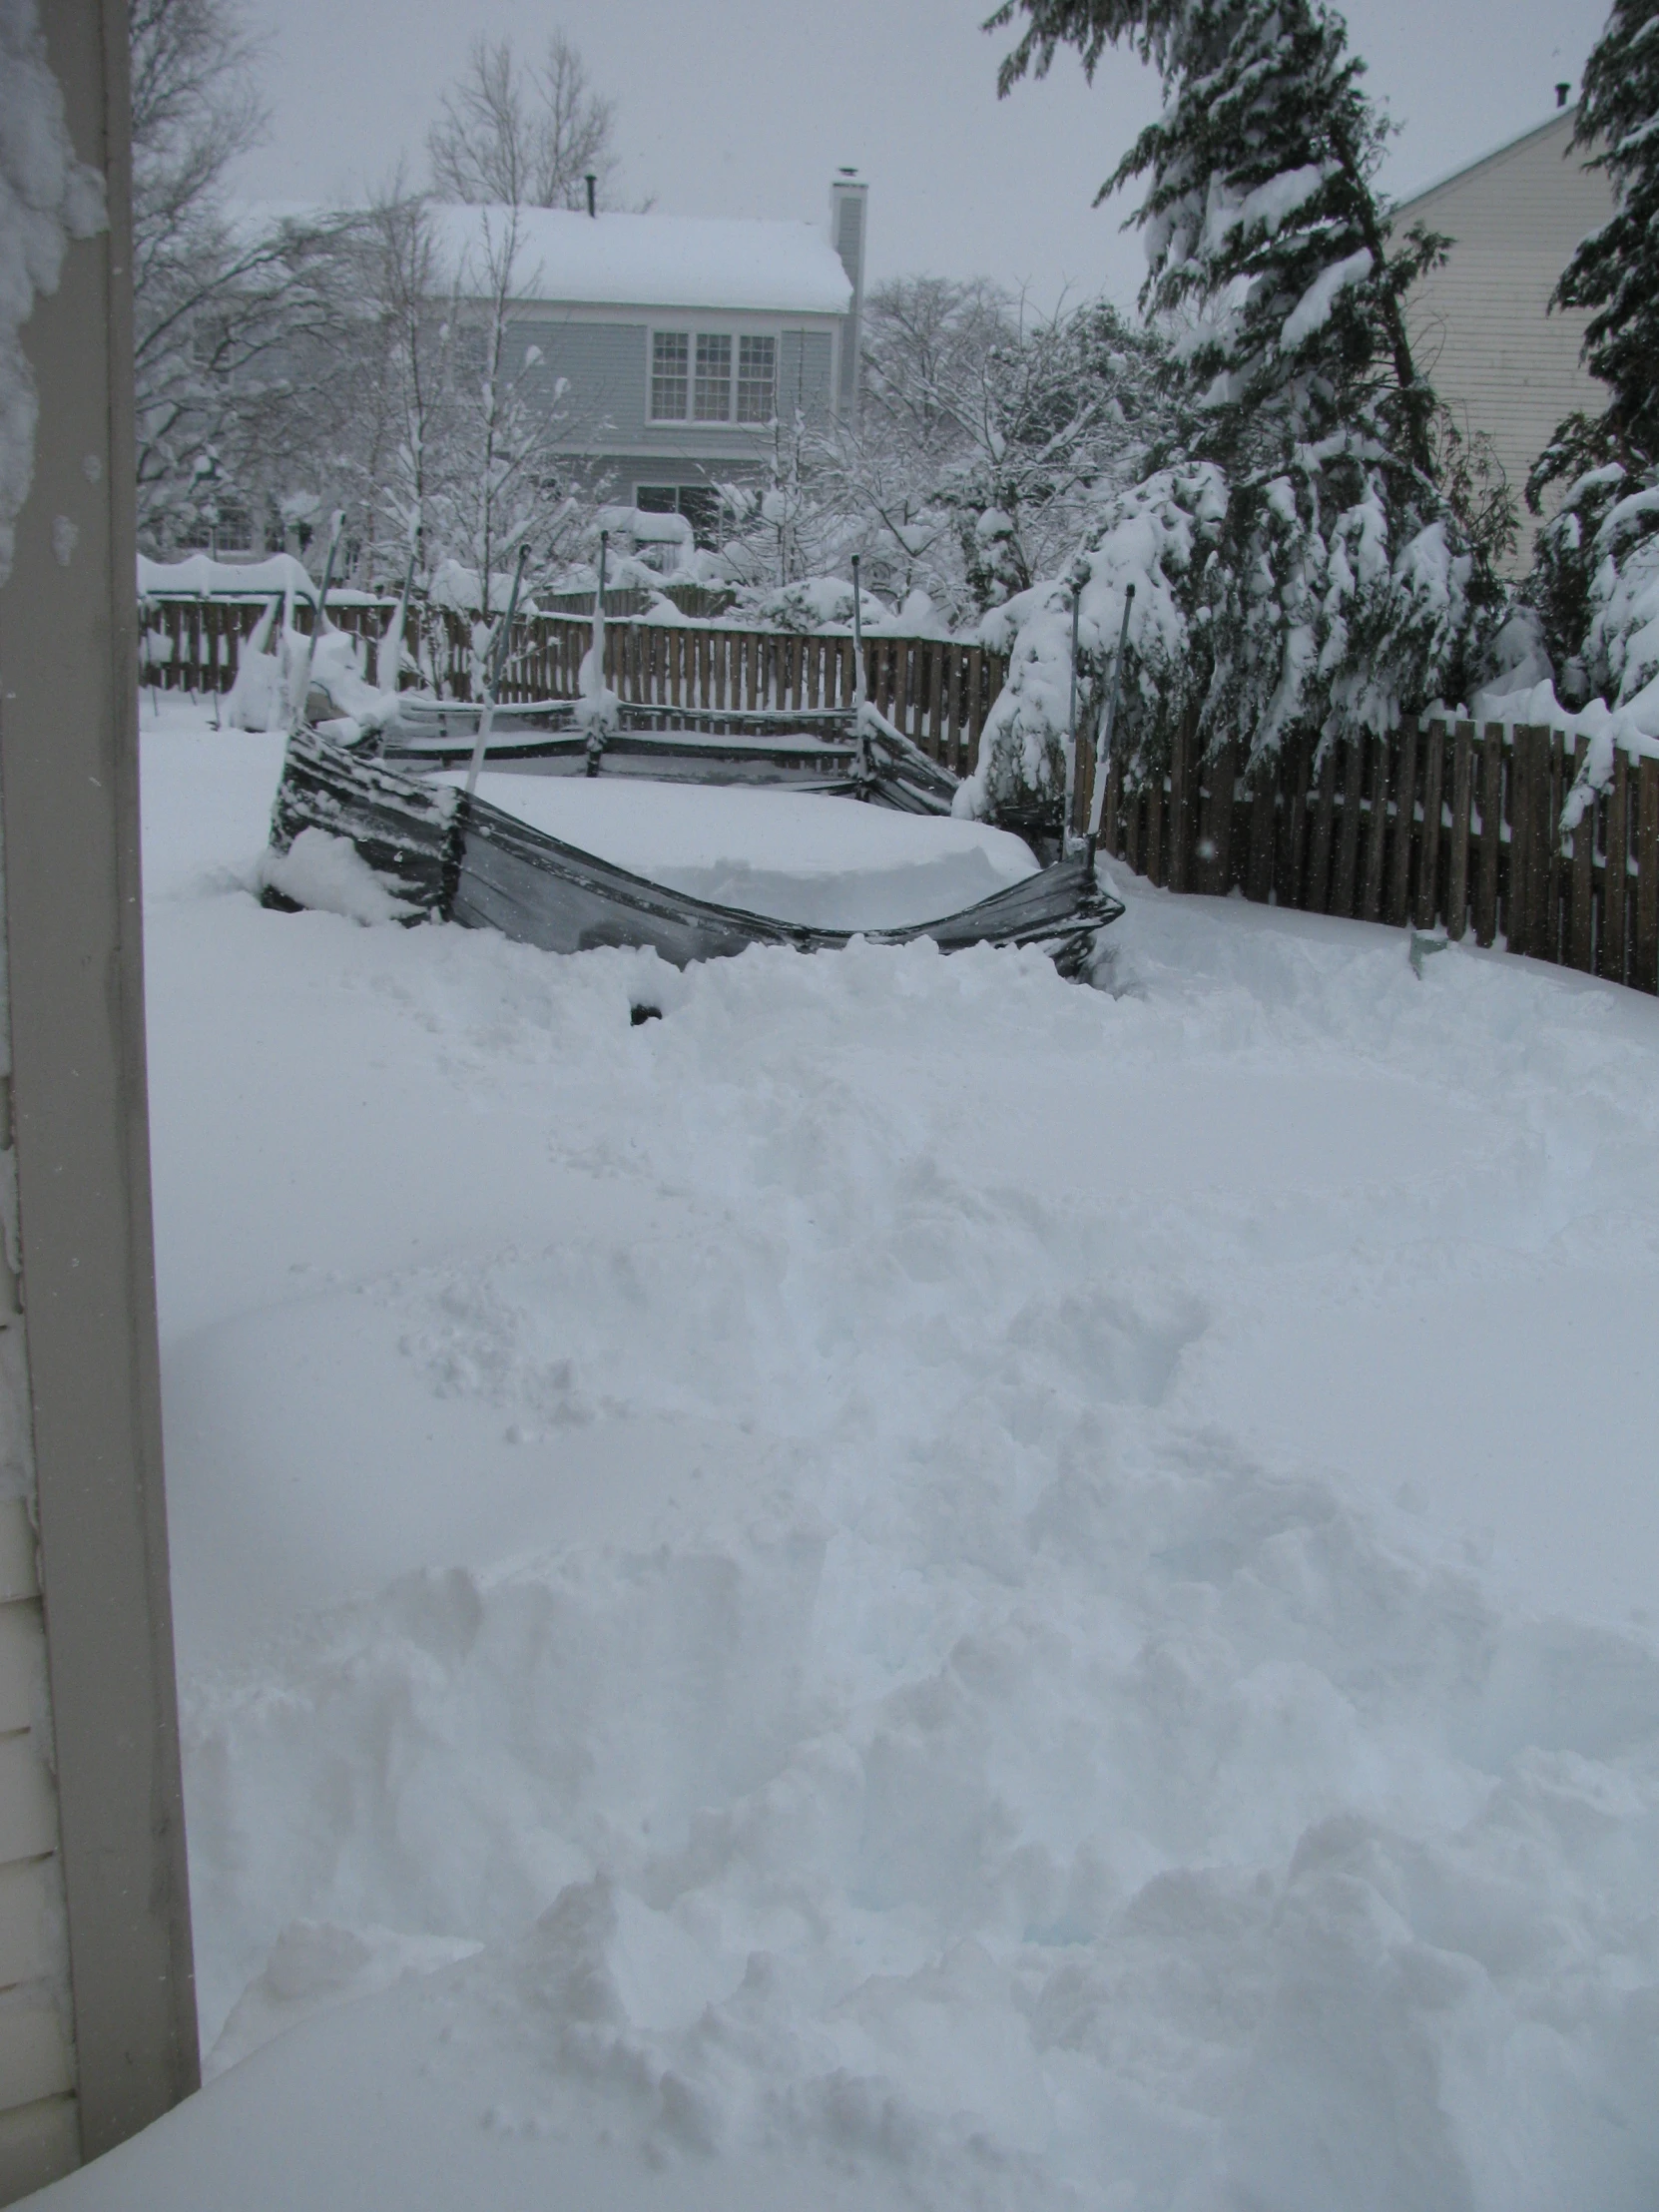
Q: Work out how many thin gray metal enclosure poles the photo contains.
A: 7